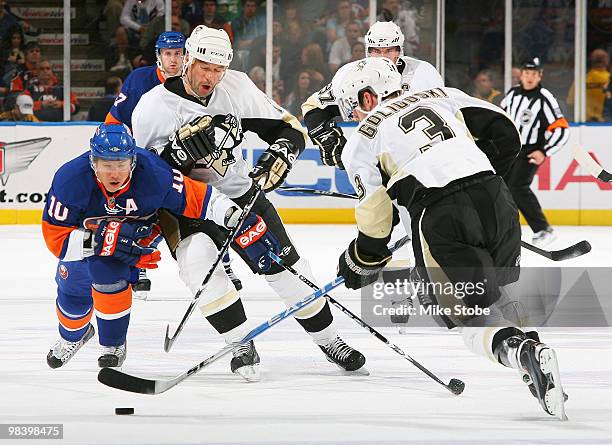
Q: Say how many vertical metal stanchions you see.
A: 7